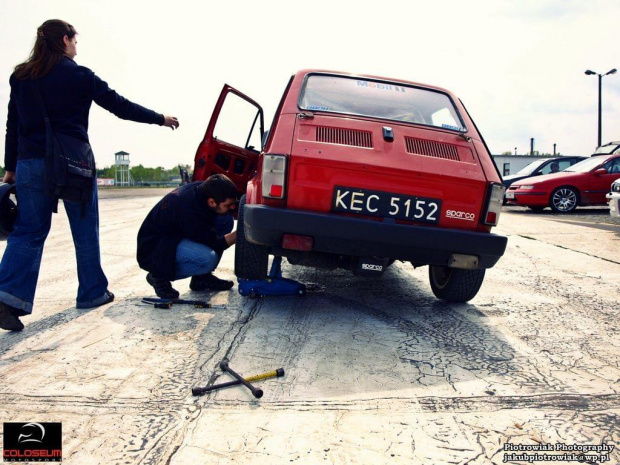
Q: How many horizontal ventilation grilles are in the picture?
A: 2